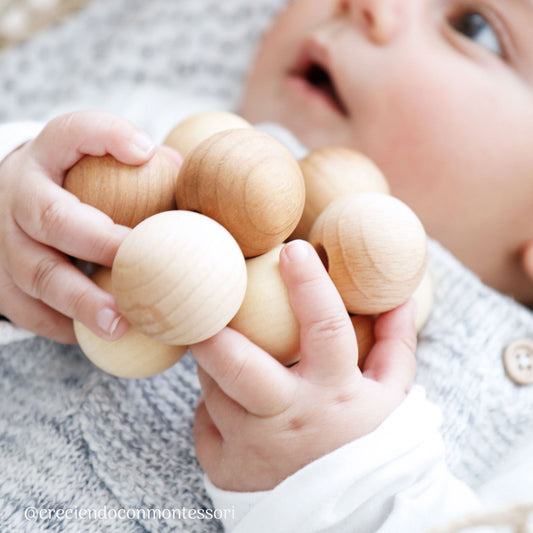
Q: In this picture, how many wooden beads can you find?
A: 10